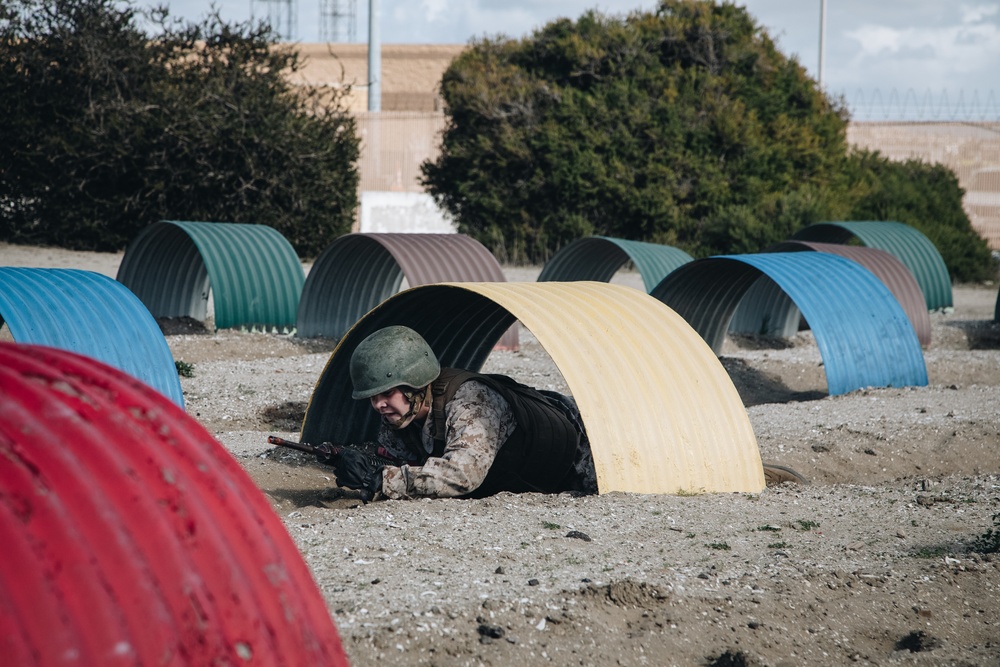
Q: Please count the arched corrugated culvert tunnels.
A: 9